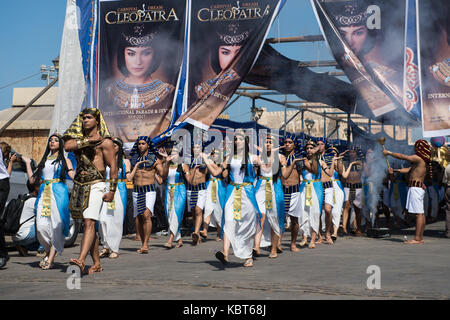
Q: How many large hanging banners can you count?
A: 4